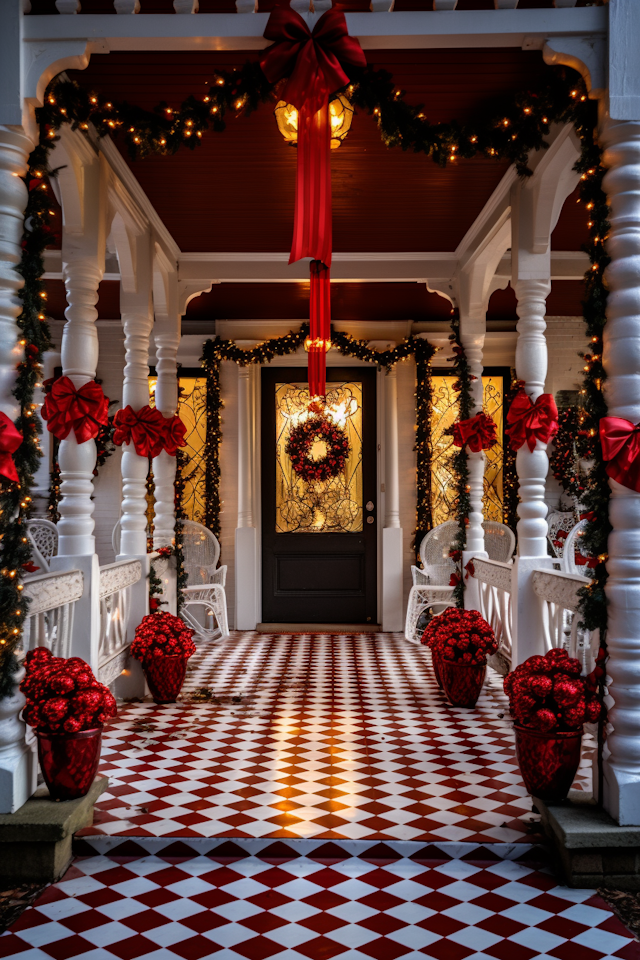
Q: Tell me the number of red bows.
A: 8